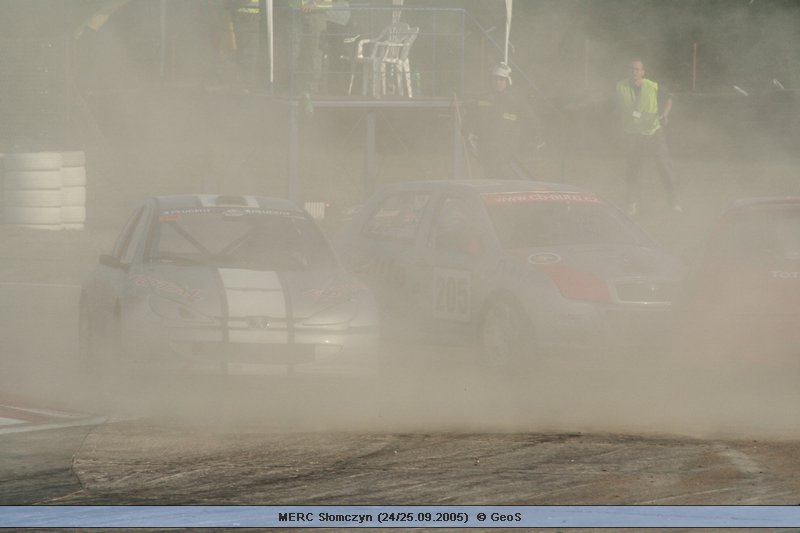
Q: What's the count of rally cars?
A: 3